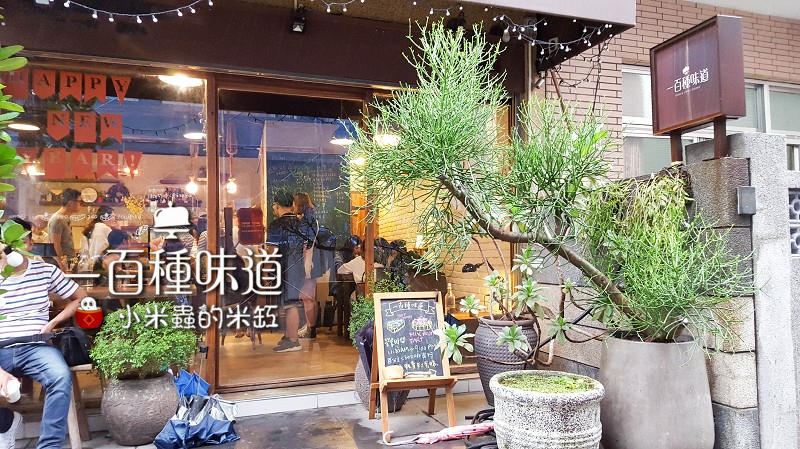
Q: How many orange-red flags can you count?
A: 13